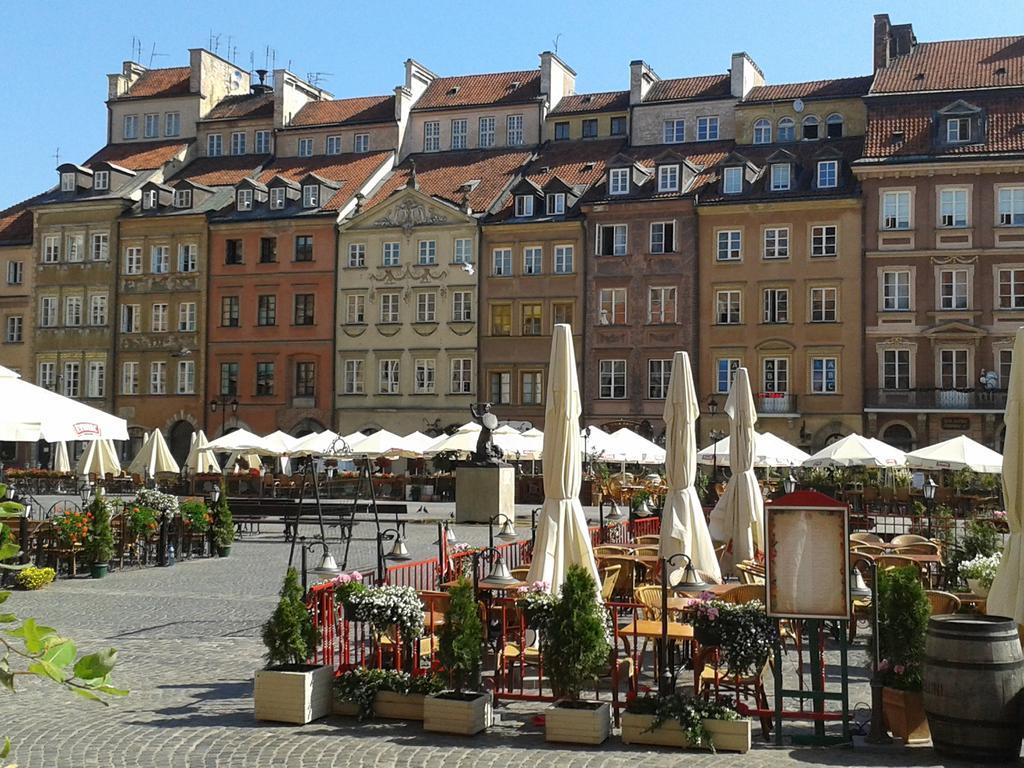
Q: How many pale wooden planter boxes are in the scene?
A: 5